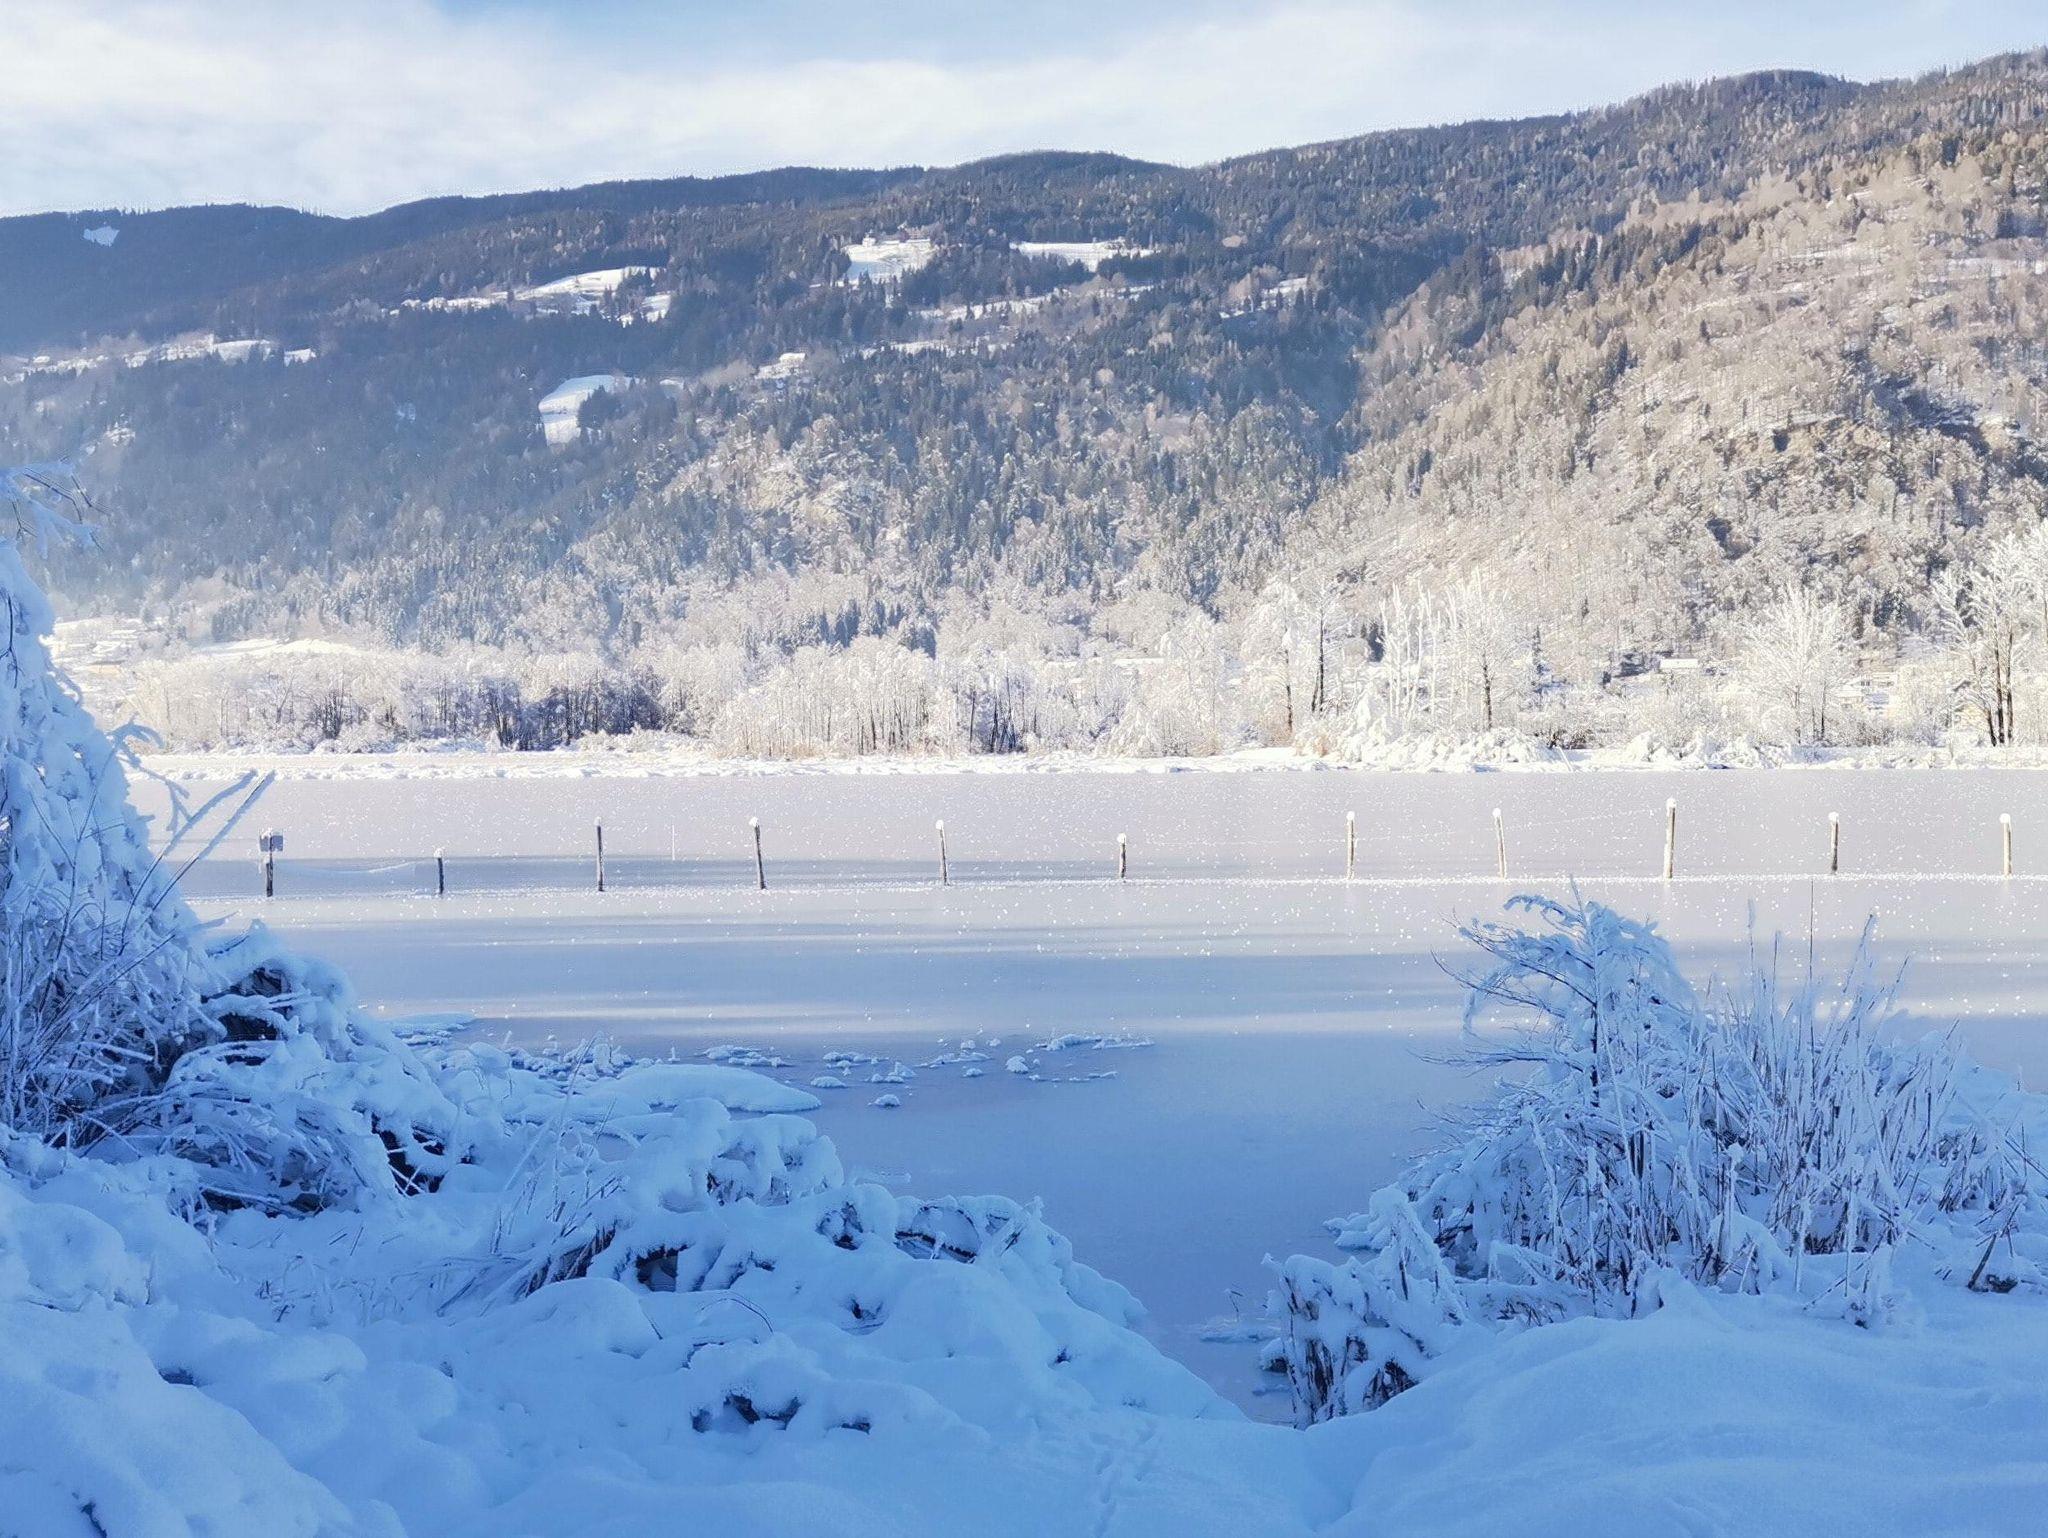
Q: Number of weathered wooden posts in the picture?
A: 11